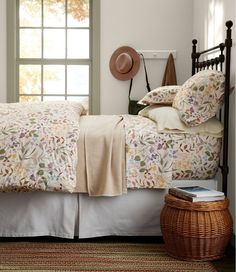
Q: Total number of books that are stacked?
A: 2